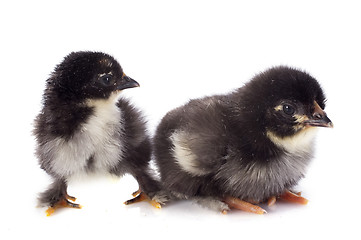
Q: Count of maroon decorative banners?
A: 0